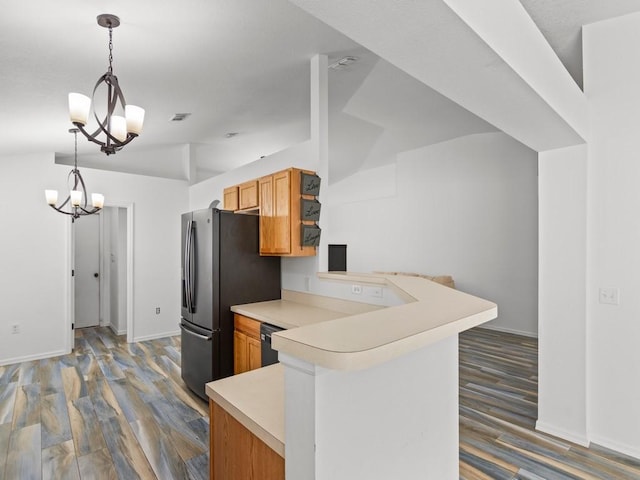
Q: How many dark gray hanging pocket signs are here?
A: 3